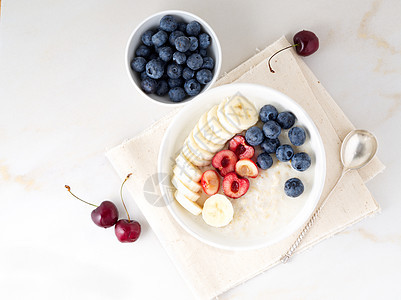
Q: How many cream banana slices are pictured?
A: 12